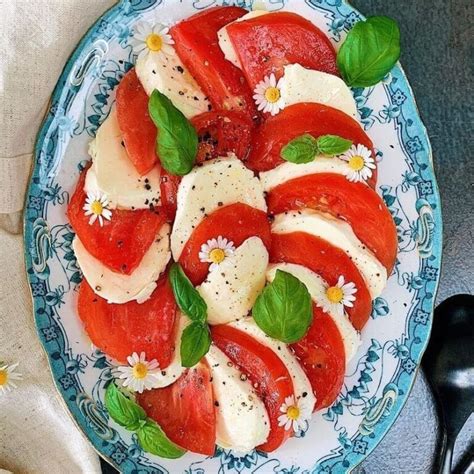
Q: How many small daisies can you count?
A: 9